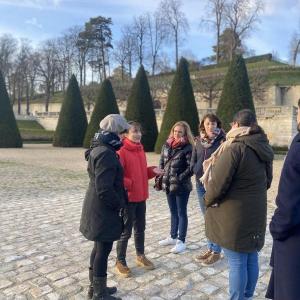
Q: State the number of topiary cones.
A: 6